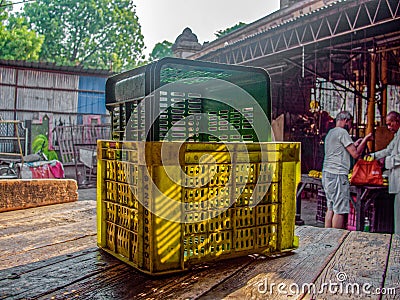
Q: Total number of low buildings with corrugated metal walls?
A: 1